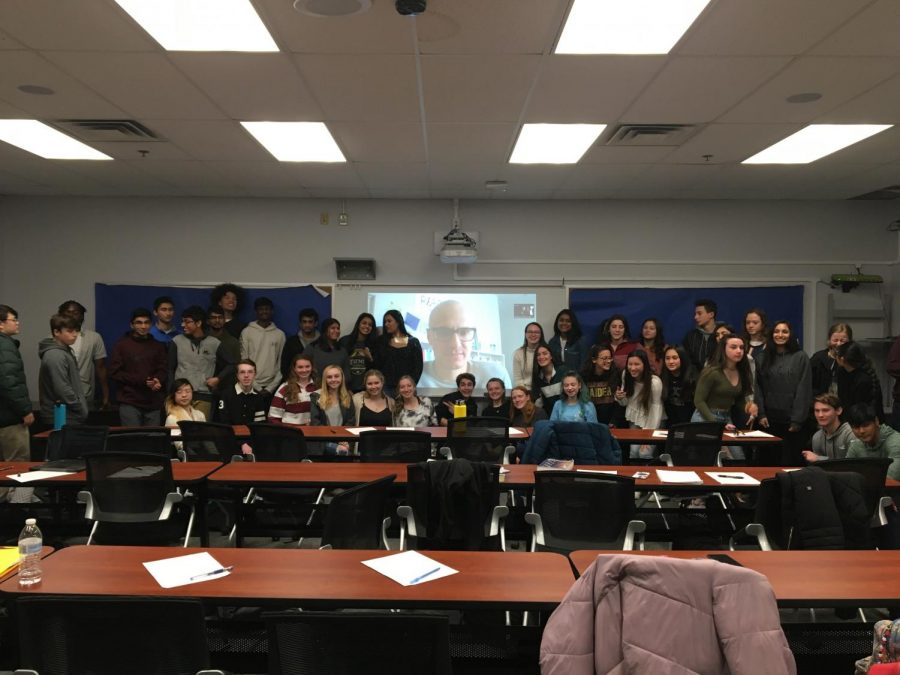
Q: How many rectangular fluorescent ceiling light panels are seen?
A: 6